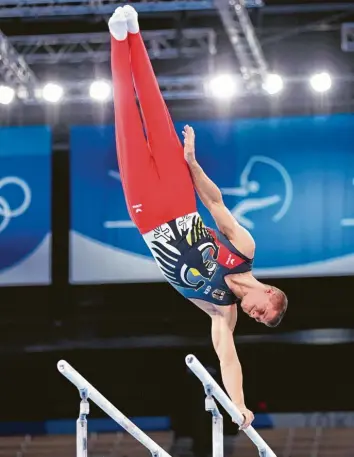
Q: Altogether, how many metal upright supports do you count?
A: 2